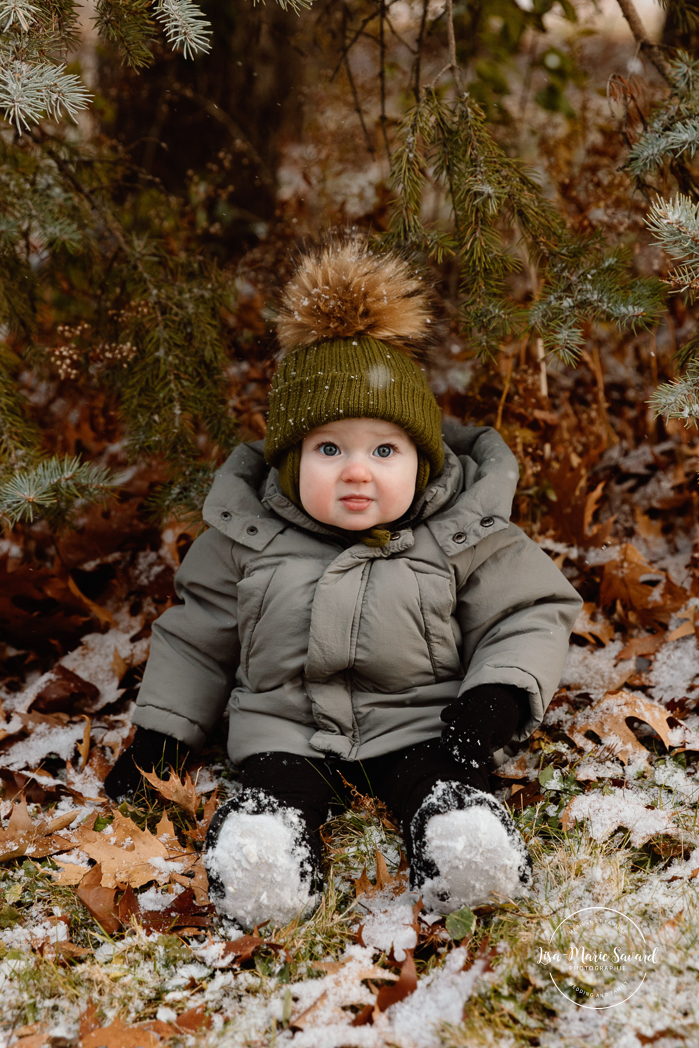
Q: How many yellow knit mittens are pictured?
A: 0